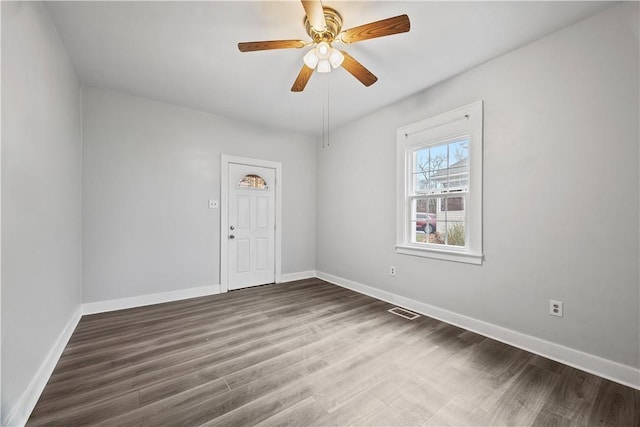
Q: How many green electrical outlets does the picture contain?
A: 0